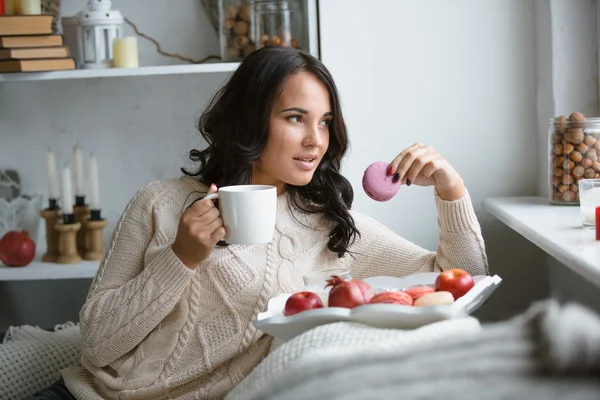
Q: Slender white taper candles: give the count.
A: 4